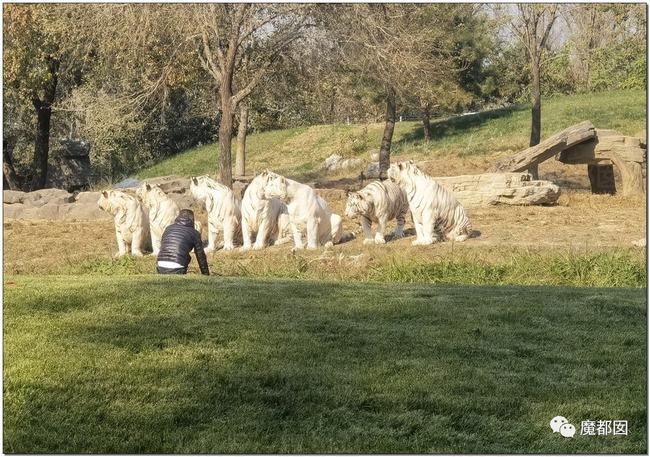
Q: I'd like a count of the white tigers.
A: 7